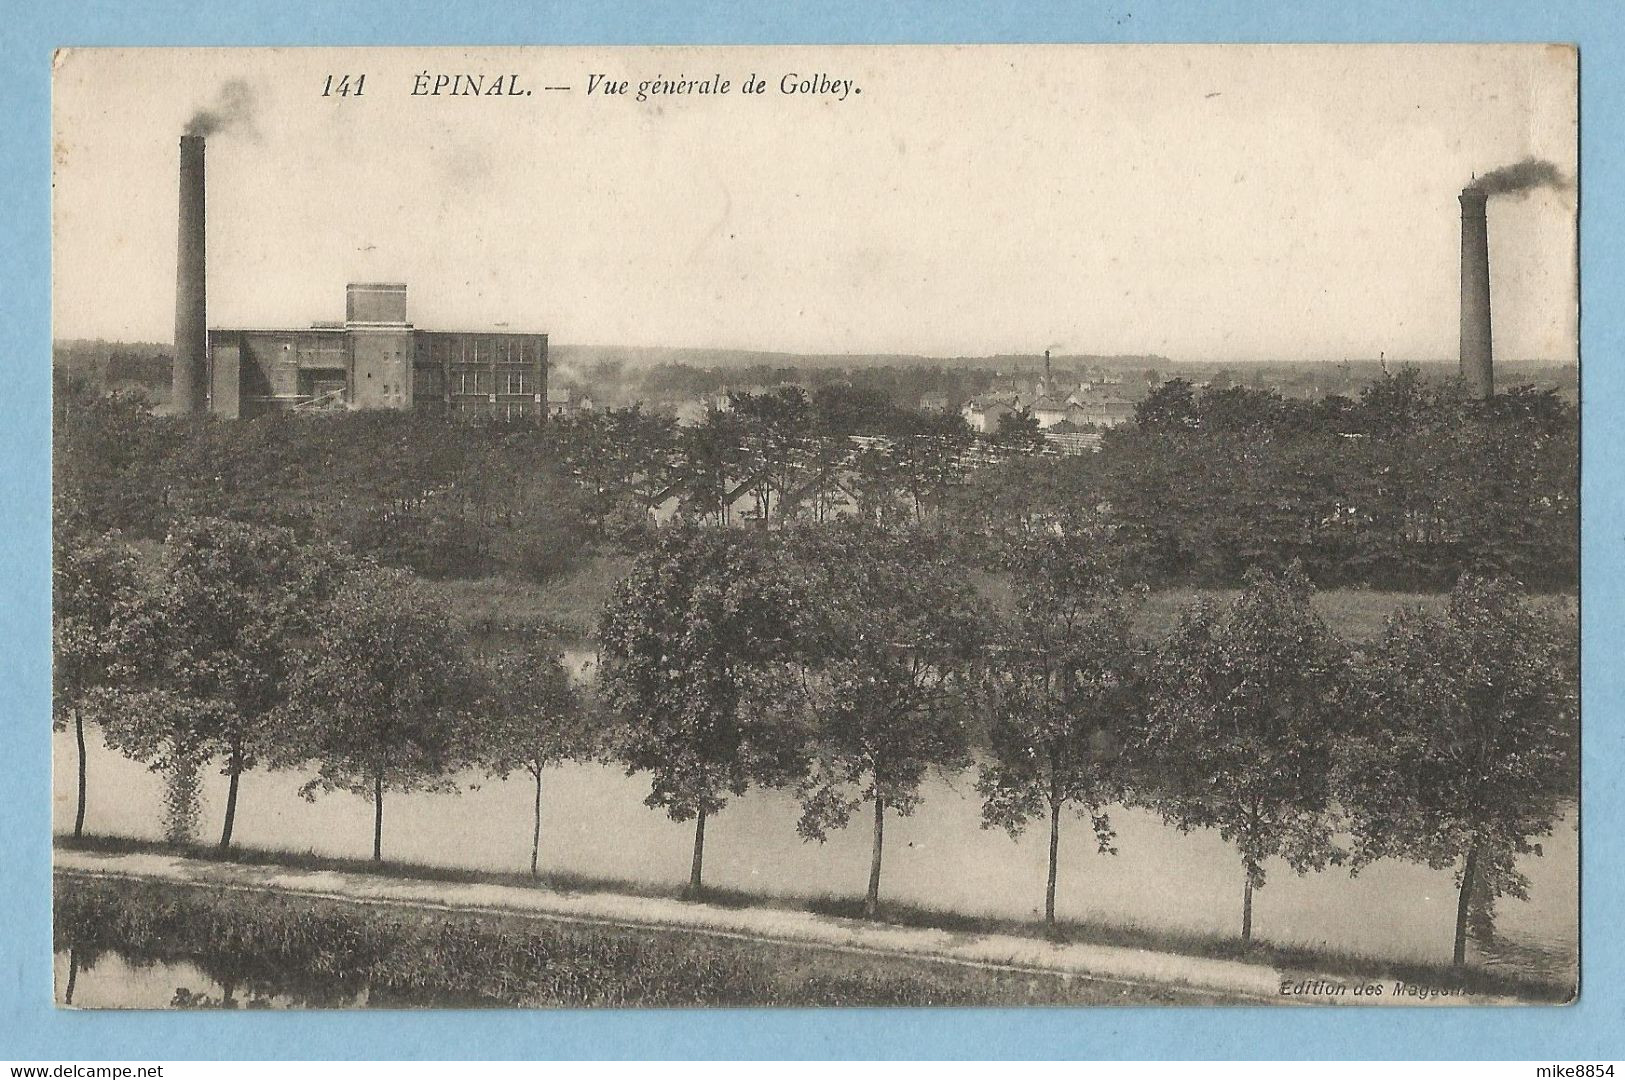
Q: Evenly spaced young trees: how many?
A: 9